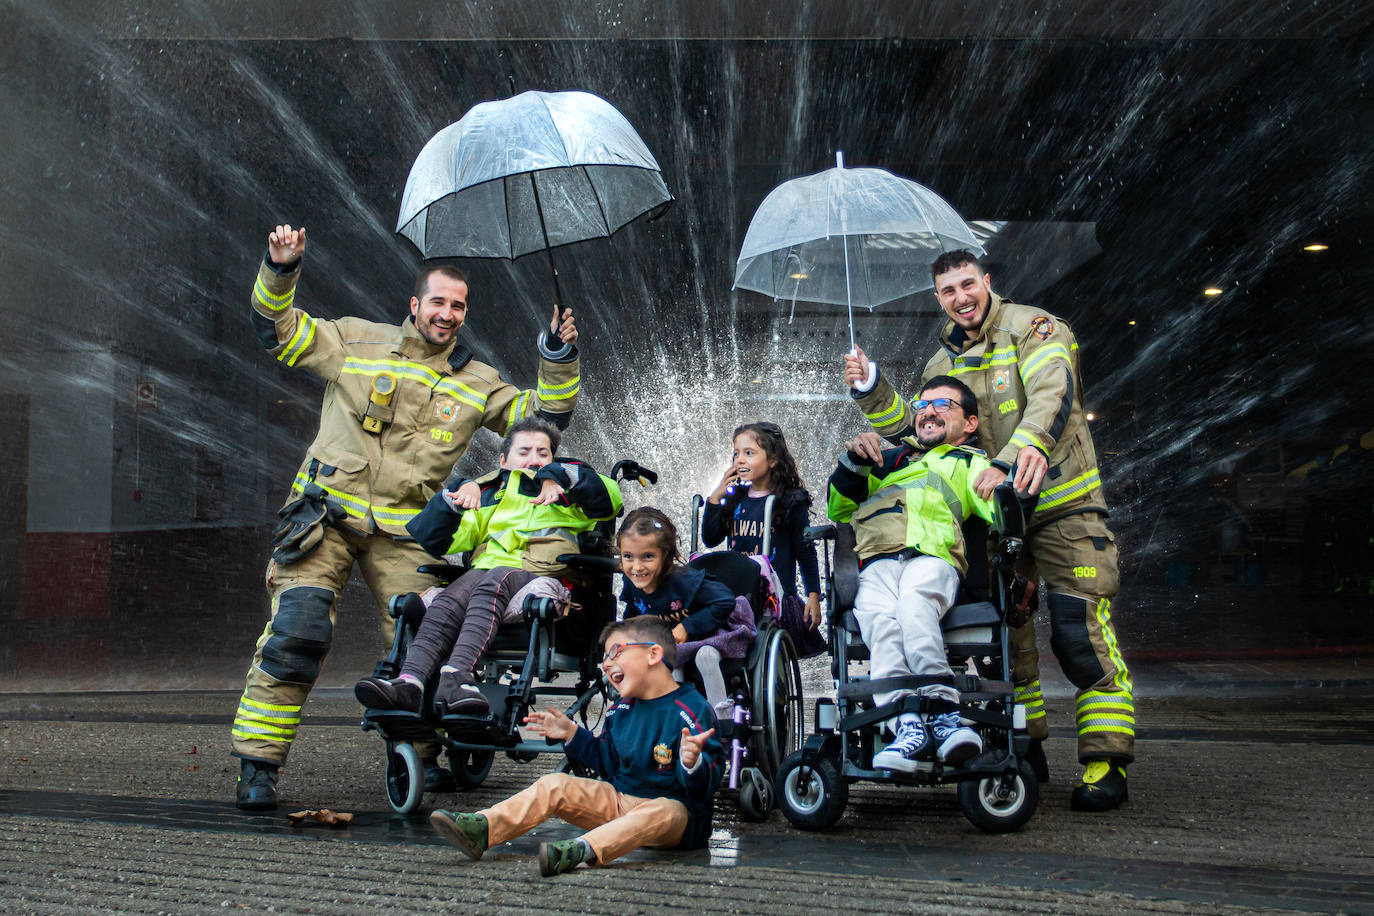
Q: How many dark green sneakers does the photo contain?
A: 2